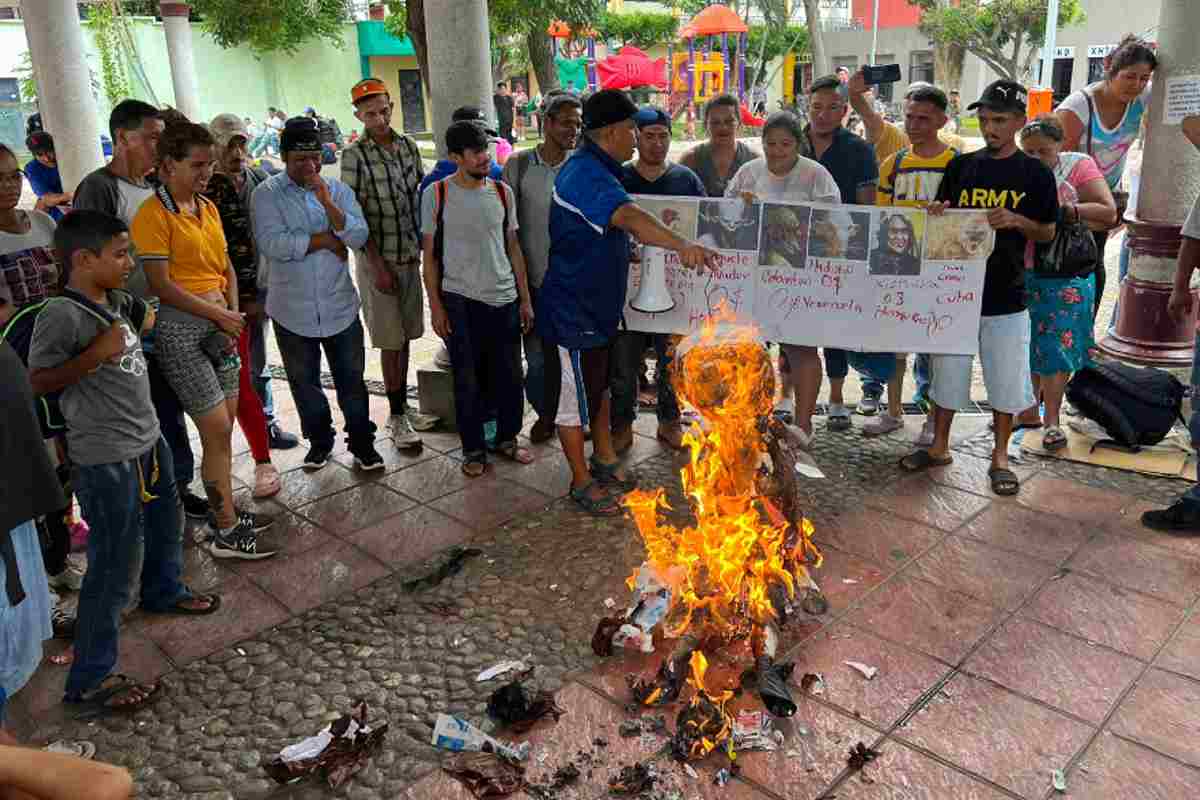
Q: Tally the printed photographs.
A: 6